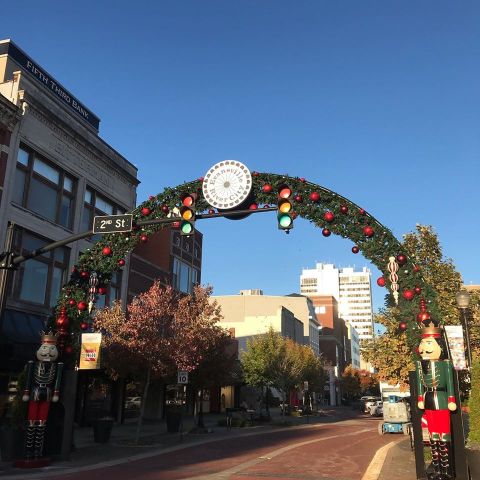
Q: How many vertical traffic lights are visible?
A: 2